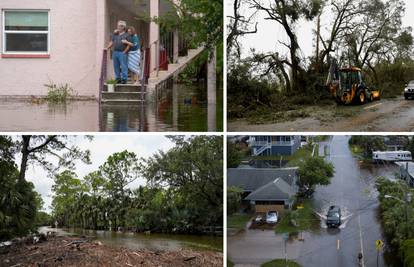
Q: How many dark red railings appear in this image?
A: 2